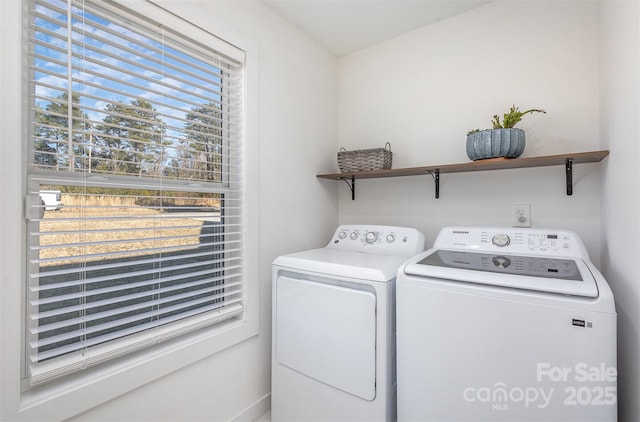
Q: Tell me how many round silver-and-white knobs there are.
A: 5